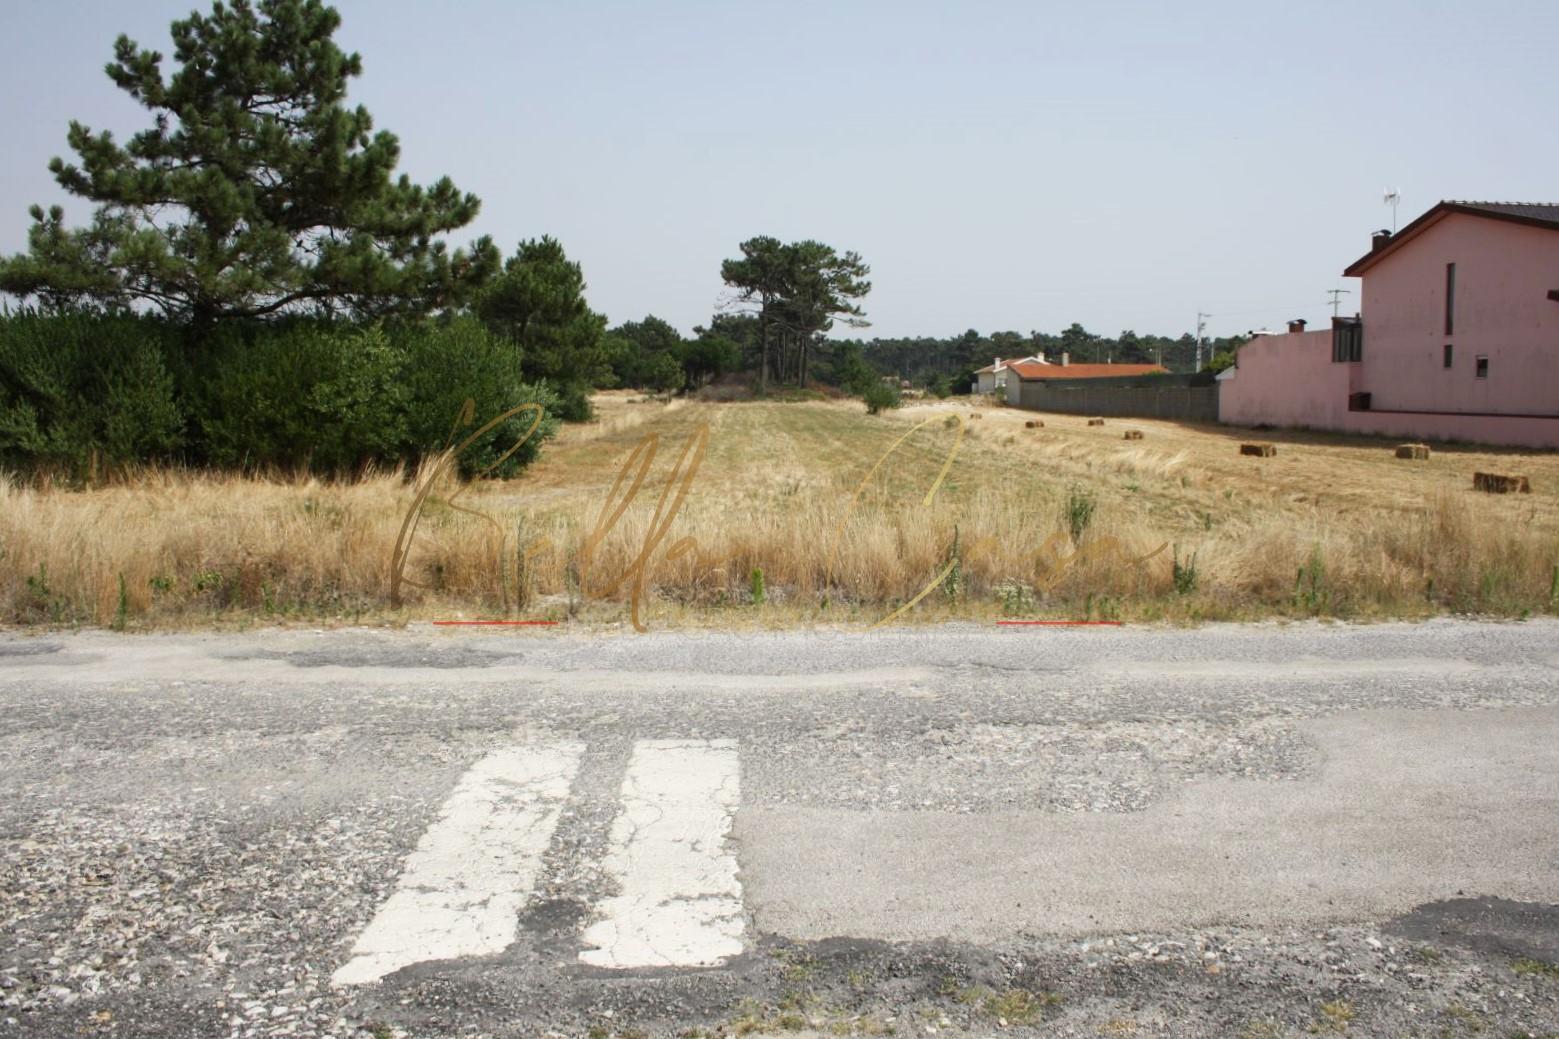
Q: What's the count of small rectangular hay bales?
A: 7